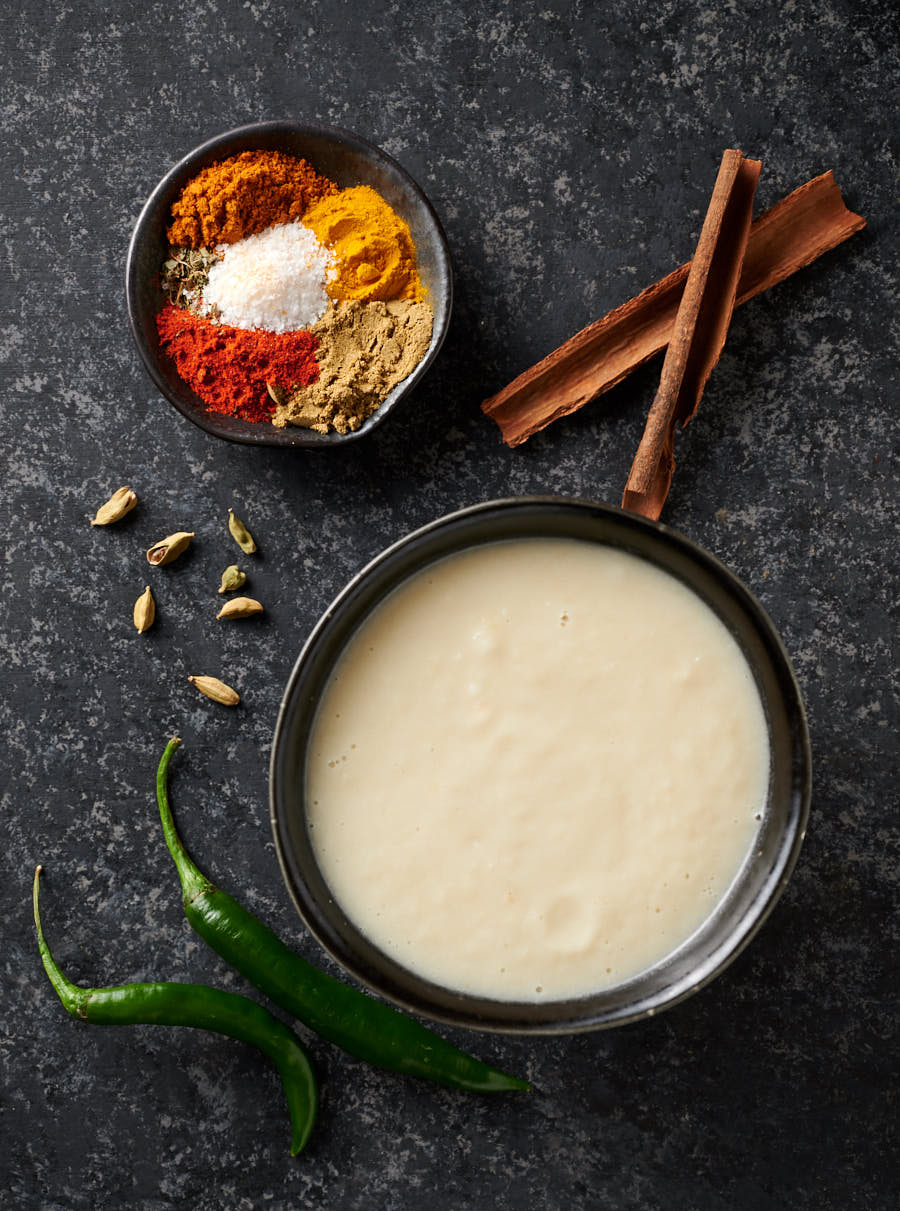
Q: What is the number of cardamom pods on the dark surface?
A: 7